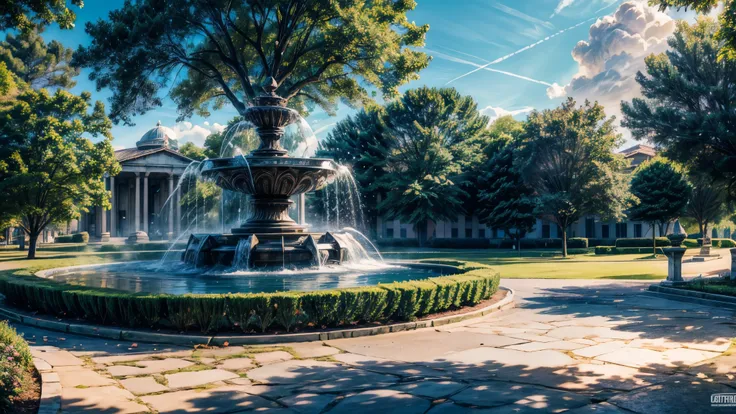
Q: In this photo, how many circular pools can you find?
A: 1